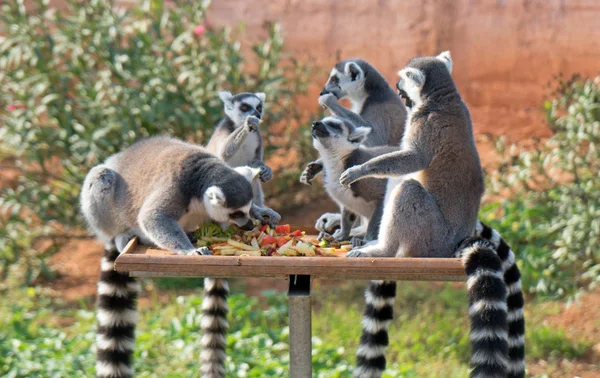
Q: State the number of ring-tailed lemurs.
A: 5